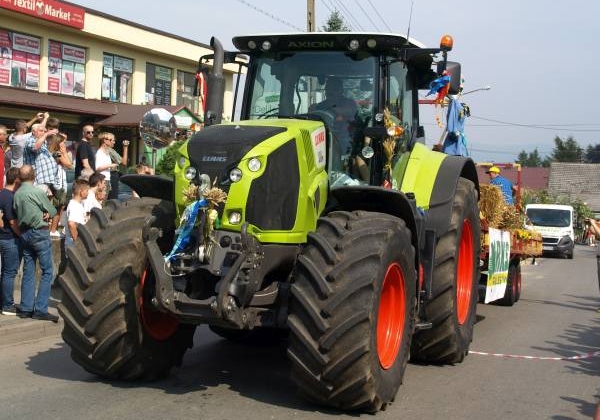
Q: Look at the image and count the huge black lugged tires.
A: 3